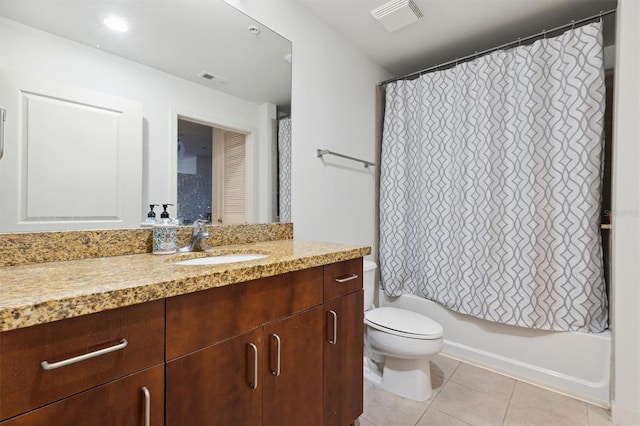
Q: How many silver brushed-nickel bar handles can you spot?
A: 6